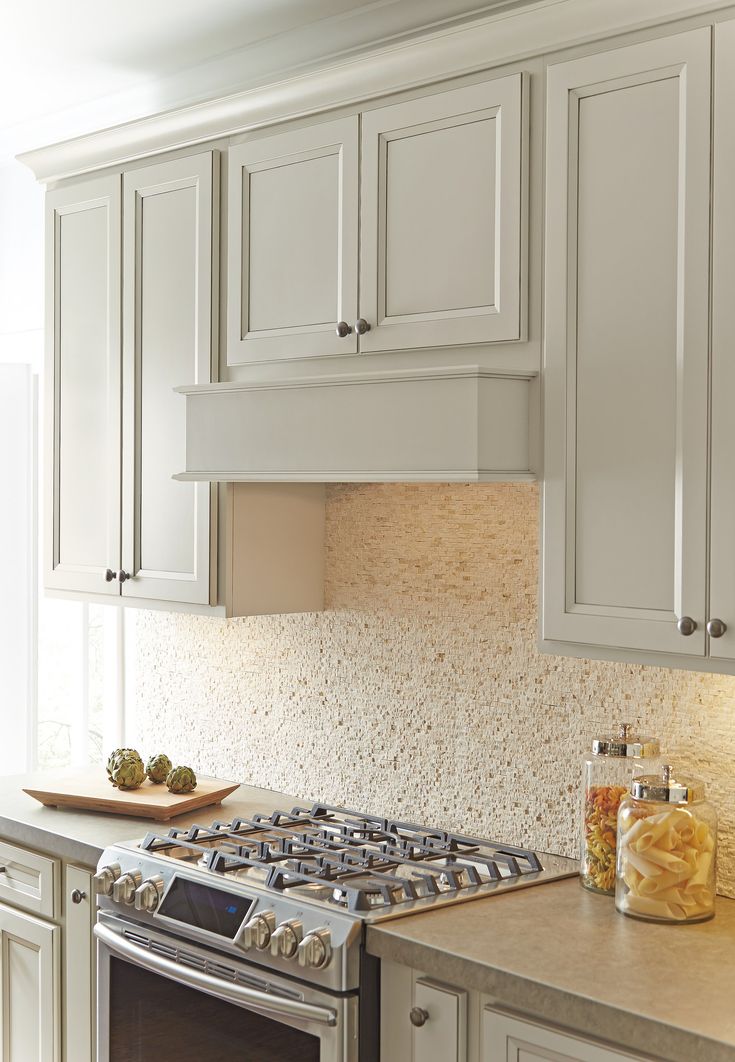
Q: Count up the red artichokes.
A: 0